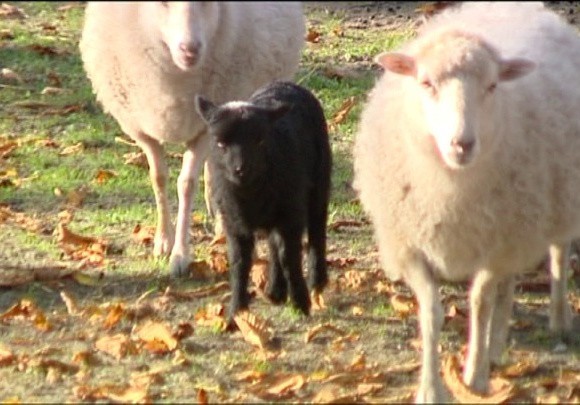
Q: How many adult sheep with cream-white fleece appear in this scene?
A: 2